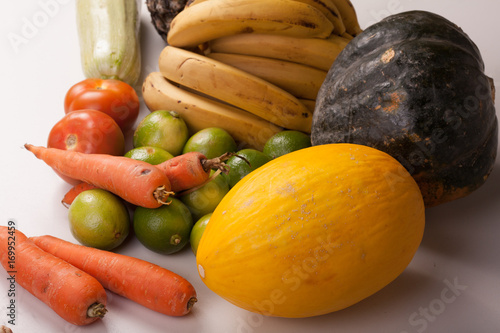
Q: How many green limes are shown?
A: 9